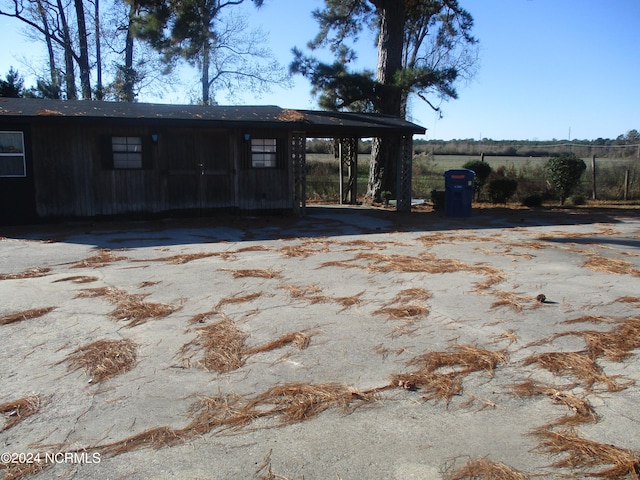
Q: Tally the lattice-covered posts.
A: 3